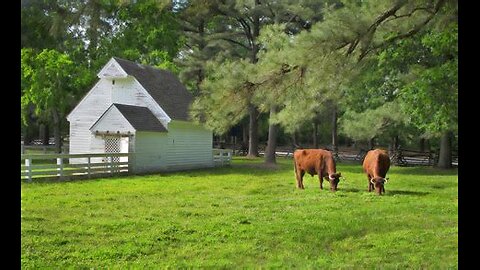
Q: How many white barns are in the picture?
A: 1